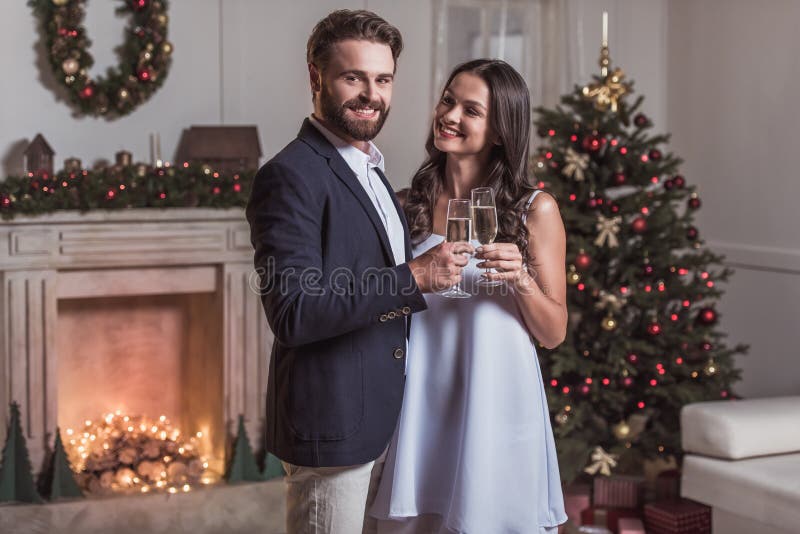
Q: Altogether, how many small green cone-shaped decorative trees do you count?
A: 4